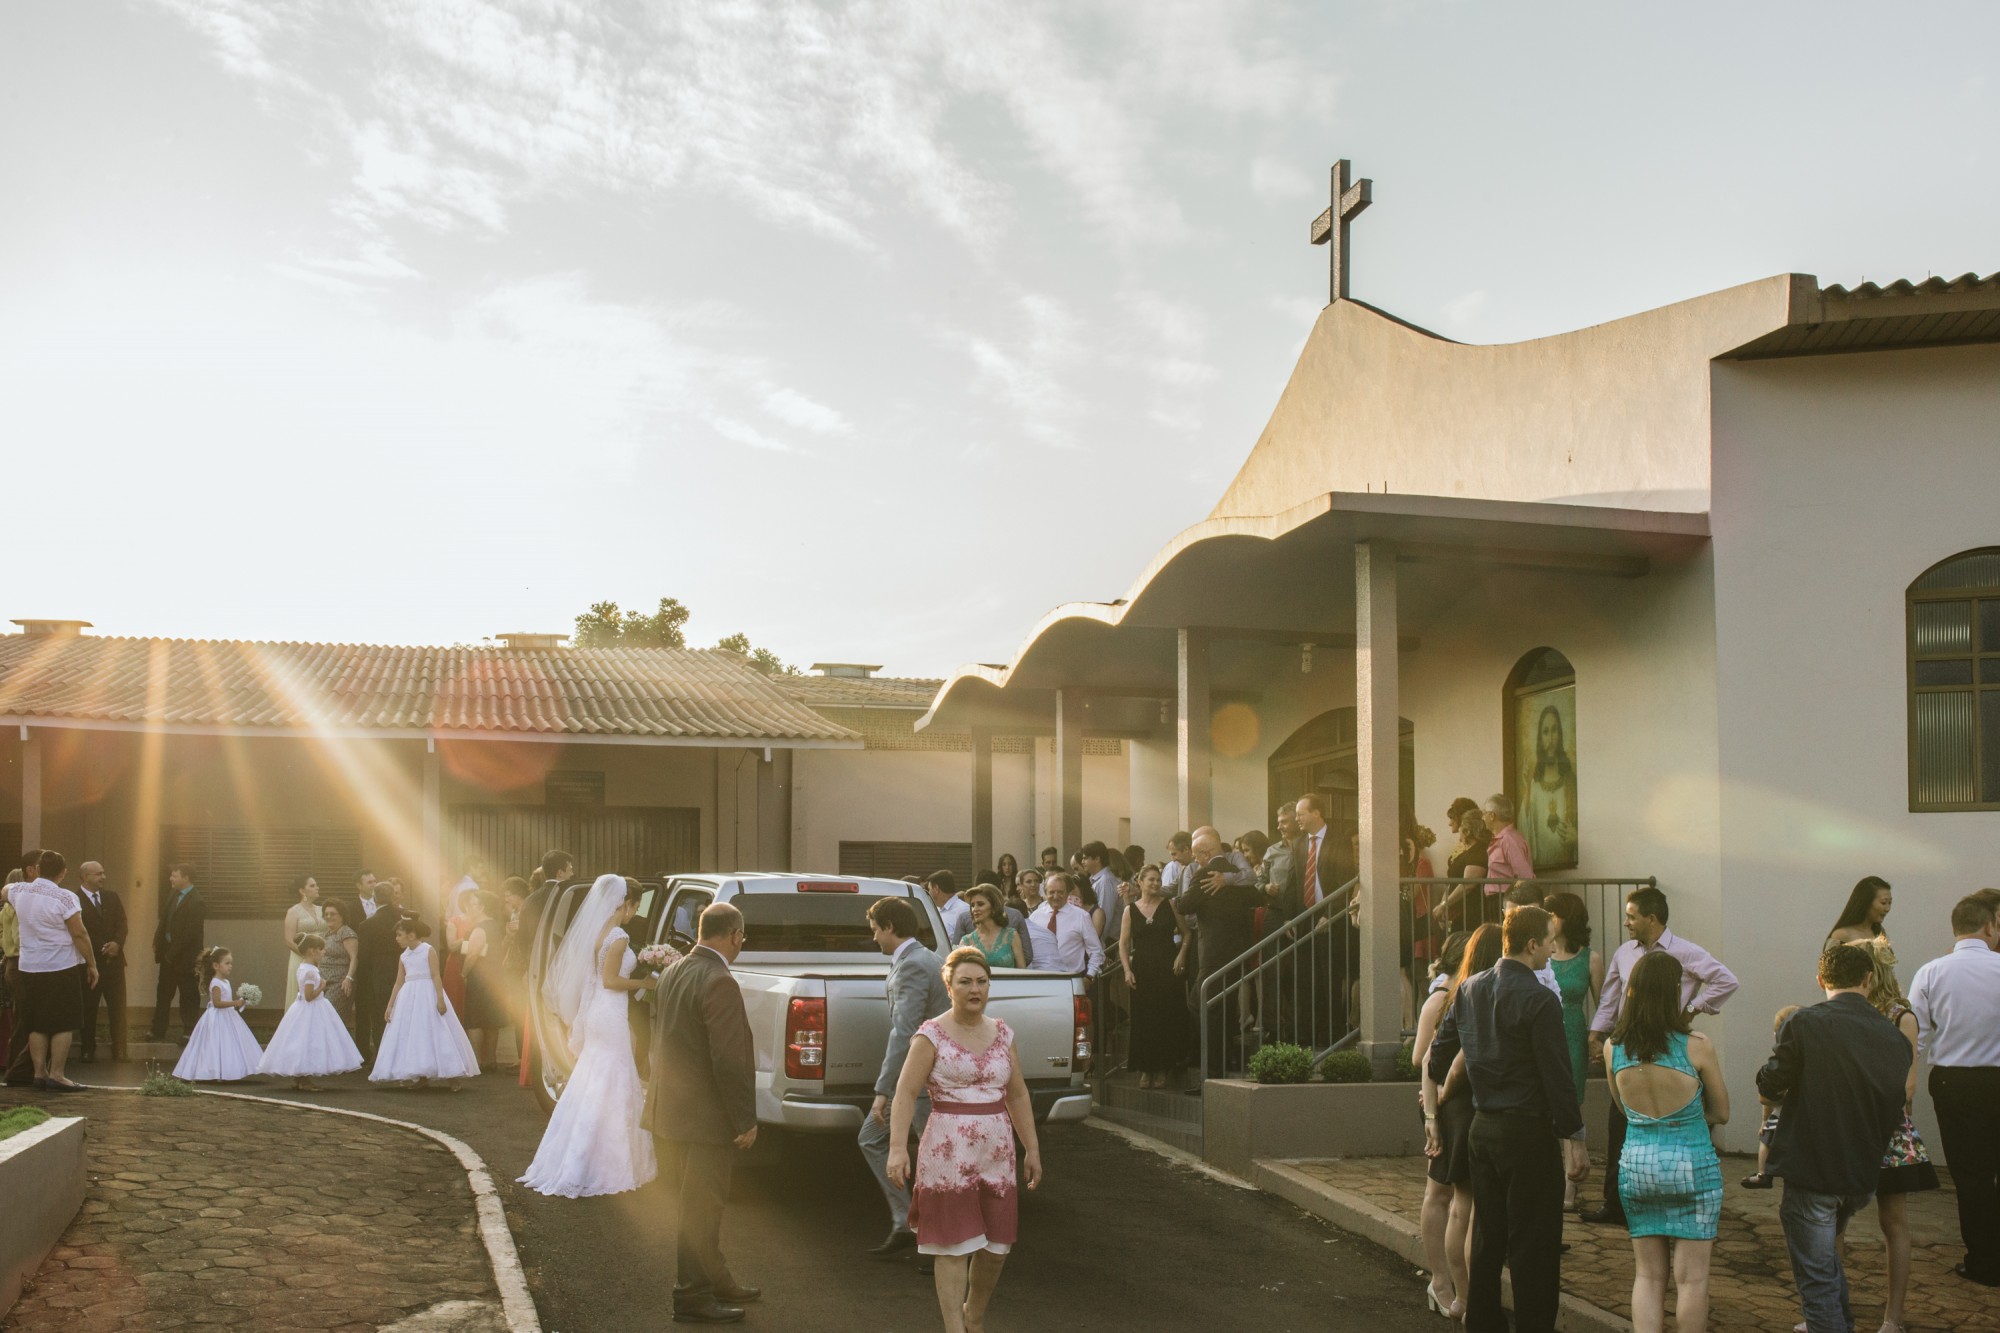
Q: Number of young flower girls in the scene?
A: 3